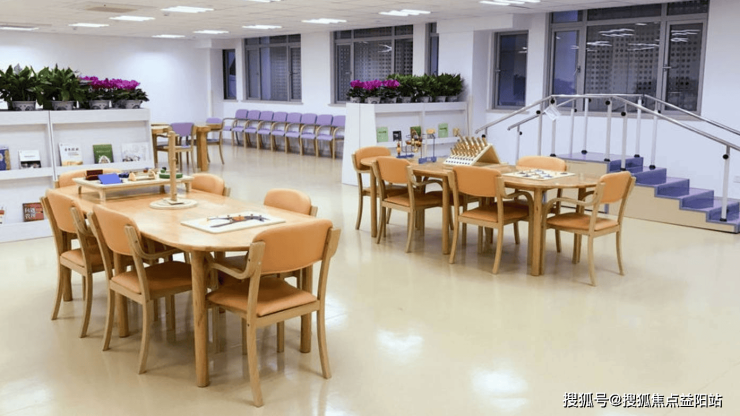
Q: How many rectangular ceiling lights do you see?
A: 11